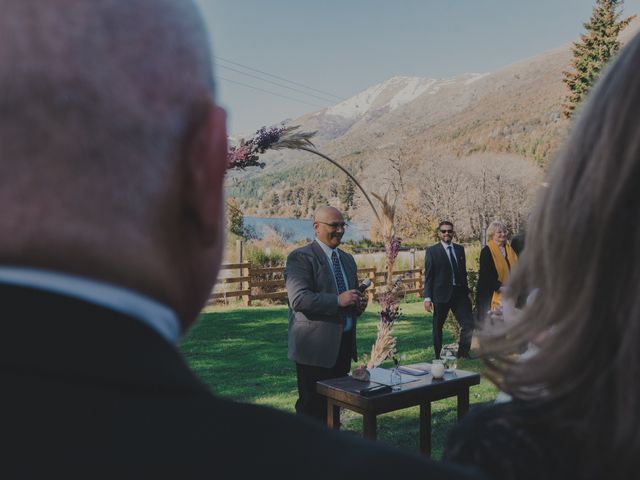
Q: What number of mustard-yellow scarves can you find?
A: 1